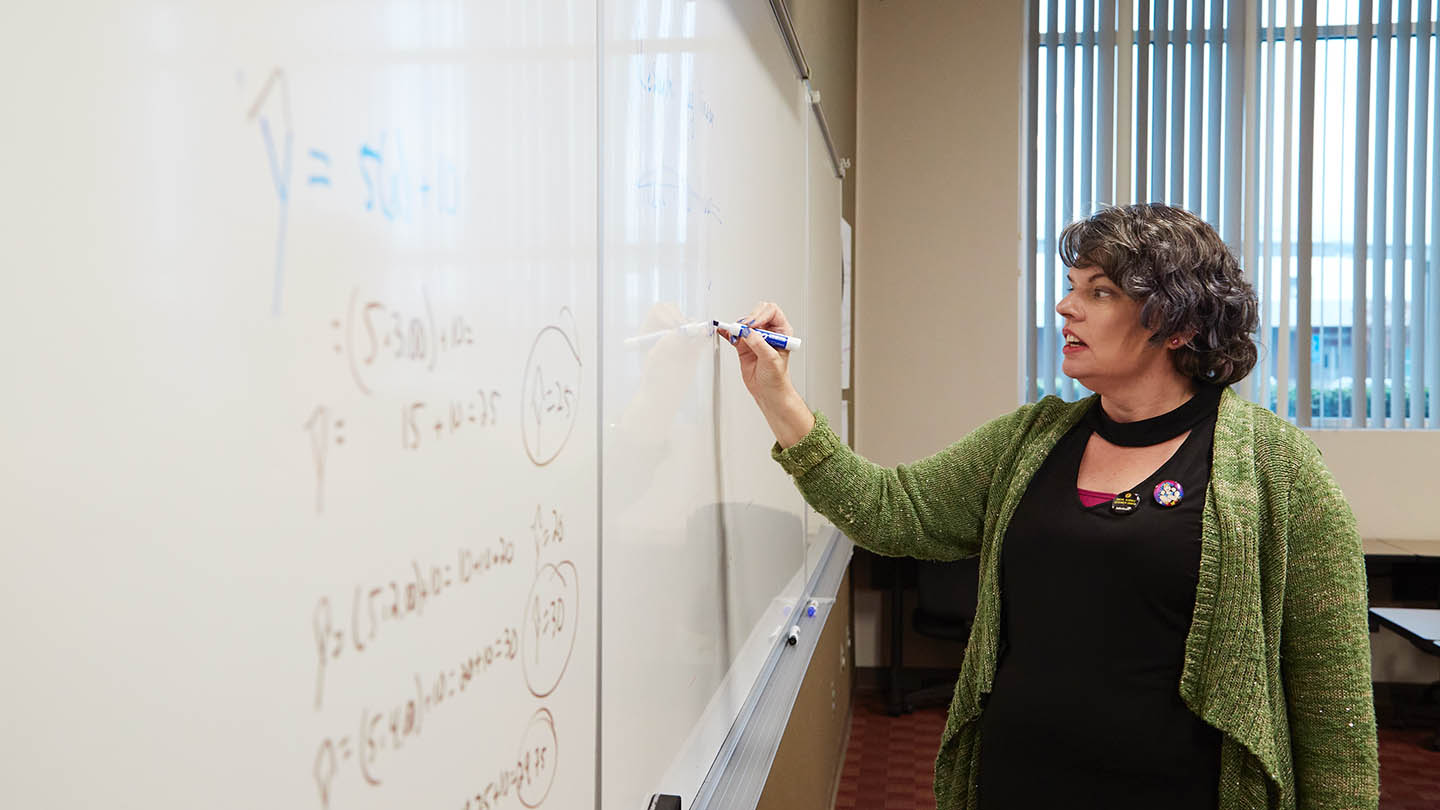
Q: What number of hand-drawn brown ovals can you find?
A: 3